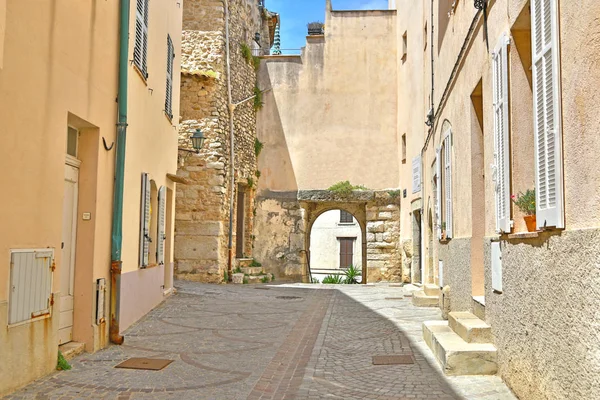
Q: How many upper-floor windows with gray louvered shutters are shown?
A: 2